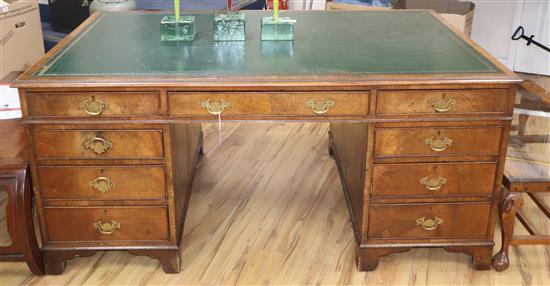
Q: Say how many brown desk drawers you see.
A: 9